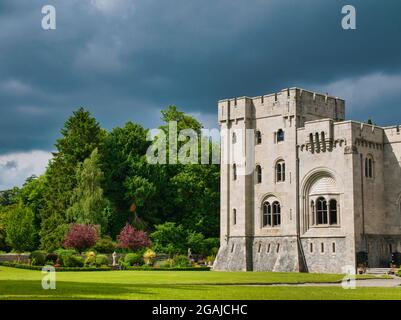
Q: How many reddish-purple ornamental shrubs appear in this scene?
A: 2